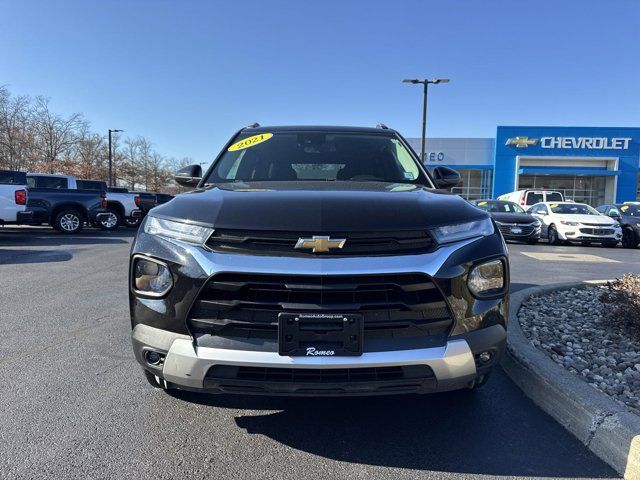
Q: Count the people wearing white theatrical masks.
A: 0